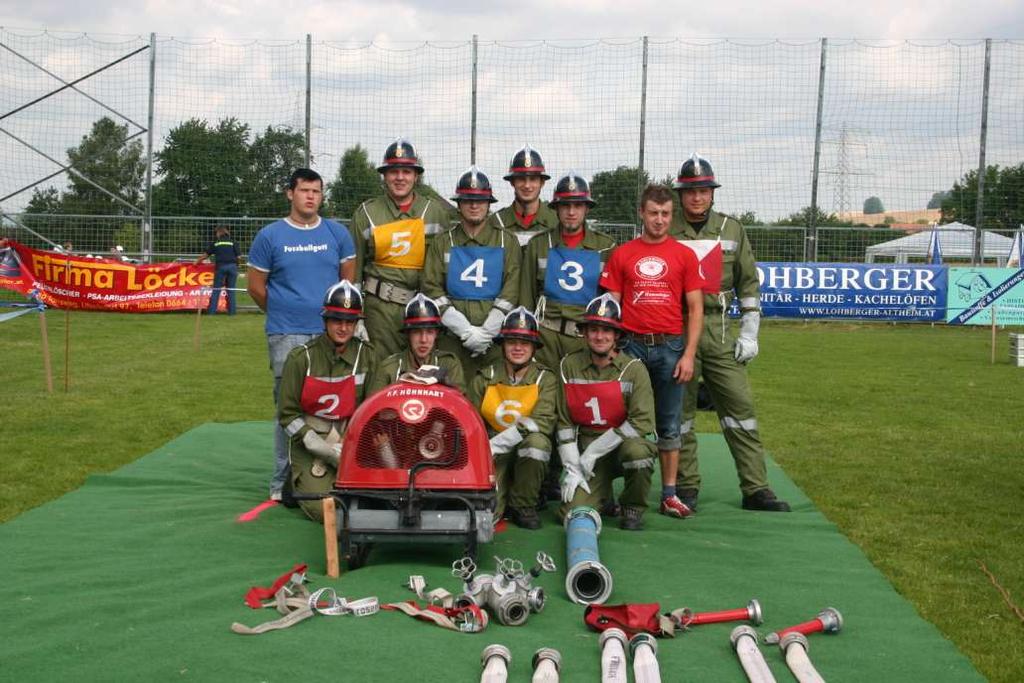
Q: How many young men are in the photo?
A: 11